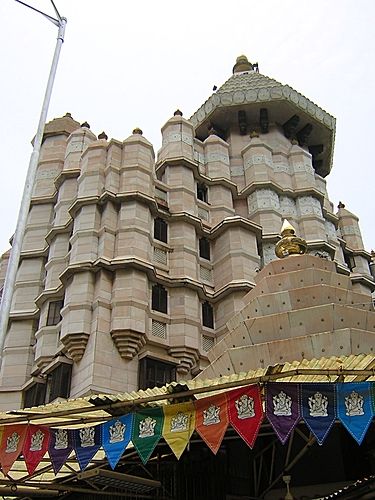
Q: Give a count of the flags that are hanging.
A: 12